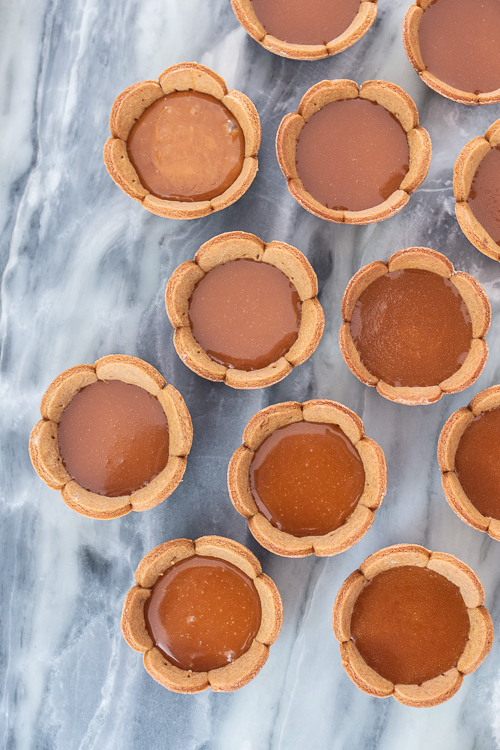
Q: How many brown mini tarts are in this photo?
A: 12